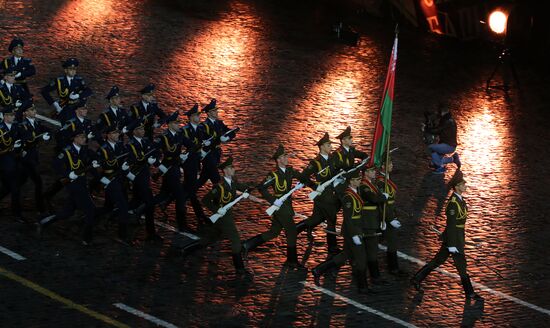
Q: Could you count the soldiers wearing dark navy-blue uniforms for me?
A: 14